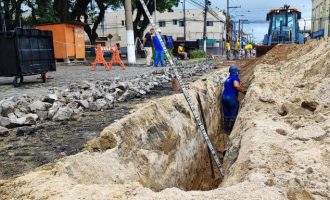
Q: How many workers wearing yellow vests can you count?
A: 4